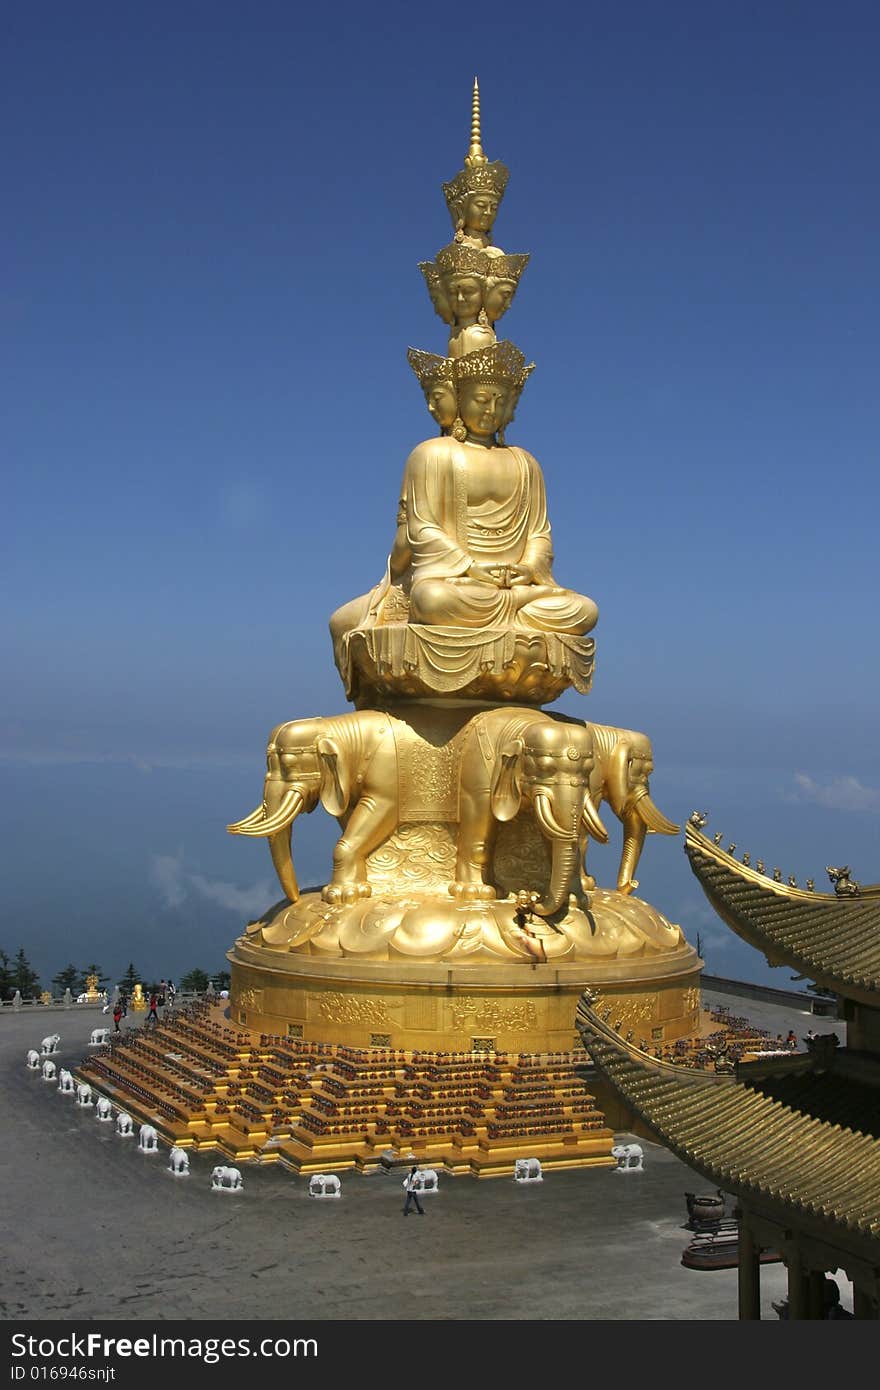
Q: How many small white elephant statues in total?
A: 15